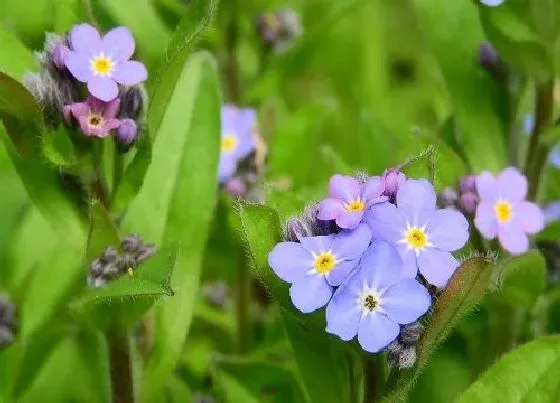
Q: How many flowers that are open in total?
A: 8